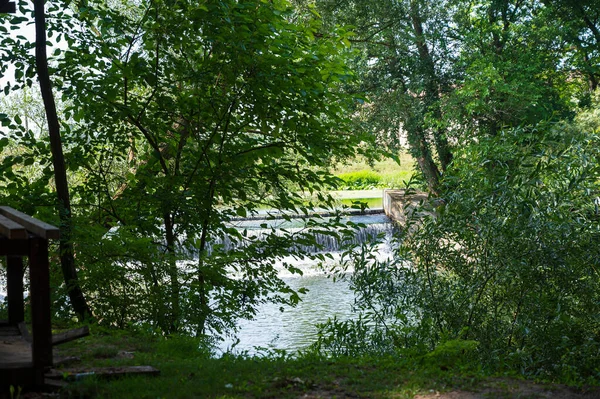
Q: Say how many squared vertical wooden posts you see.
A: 2